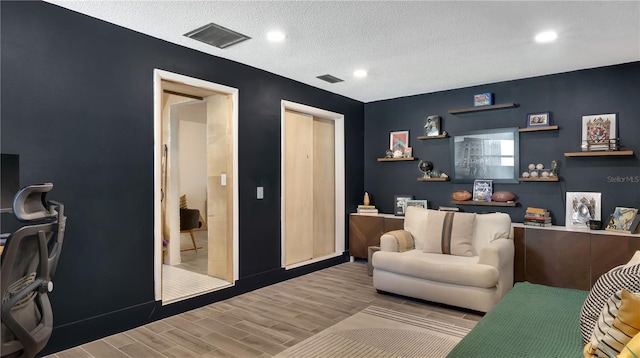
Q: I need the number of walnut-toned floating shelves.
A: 8